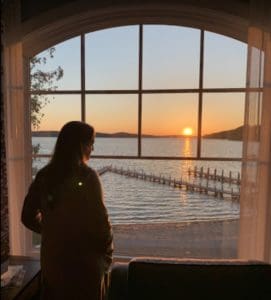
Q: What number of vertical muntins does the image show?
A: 3